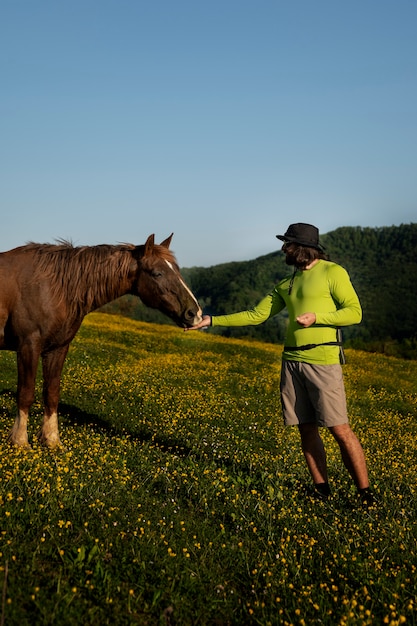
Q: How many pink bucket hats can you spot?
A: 0